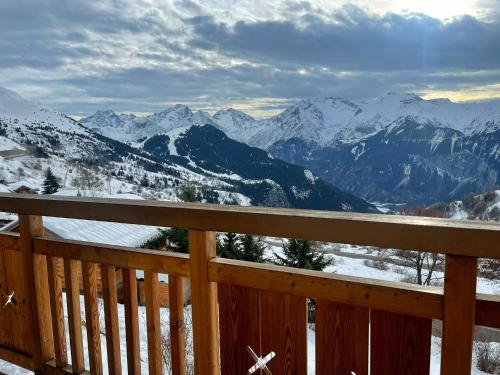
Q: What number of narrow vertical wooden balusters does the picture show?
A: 7